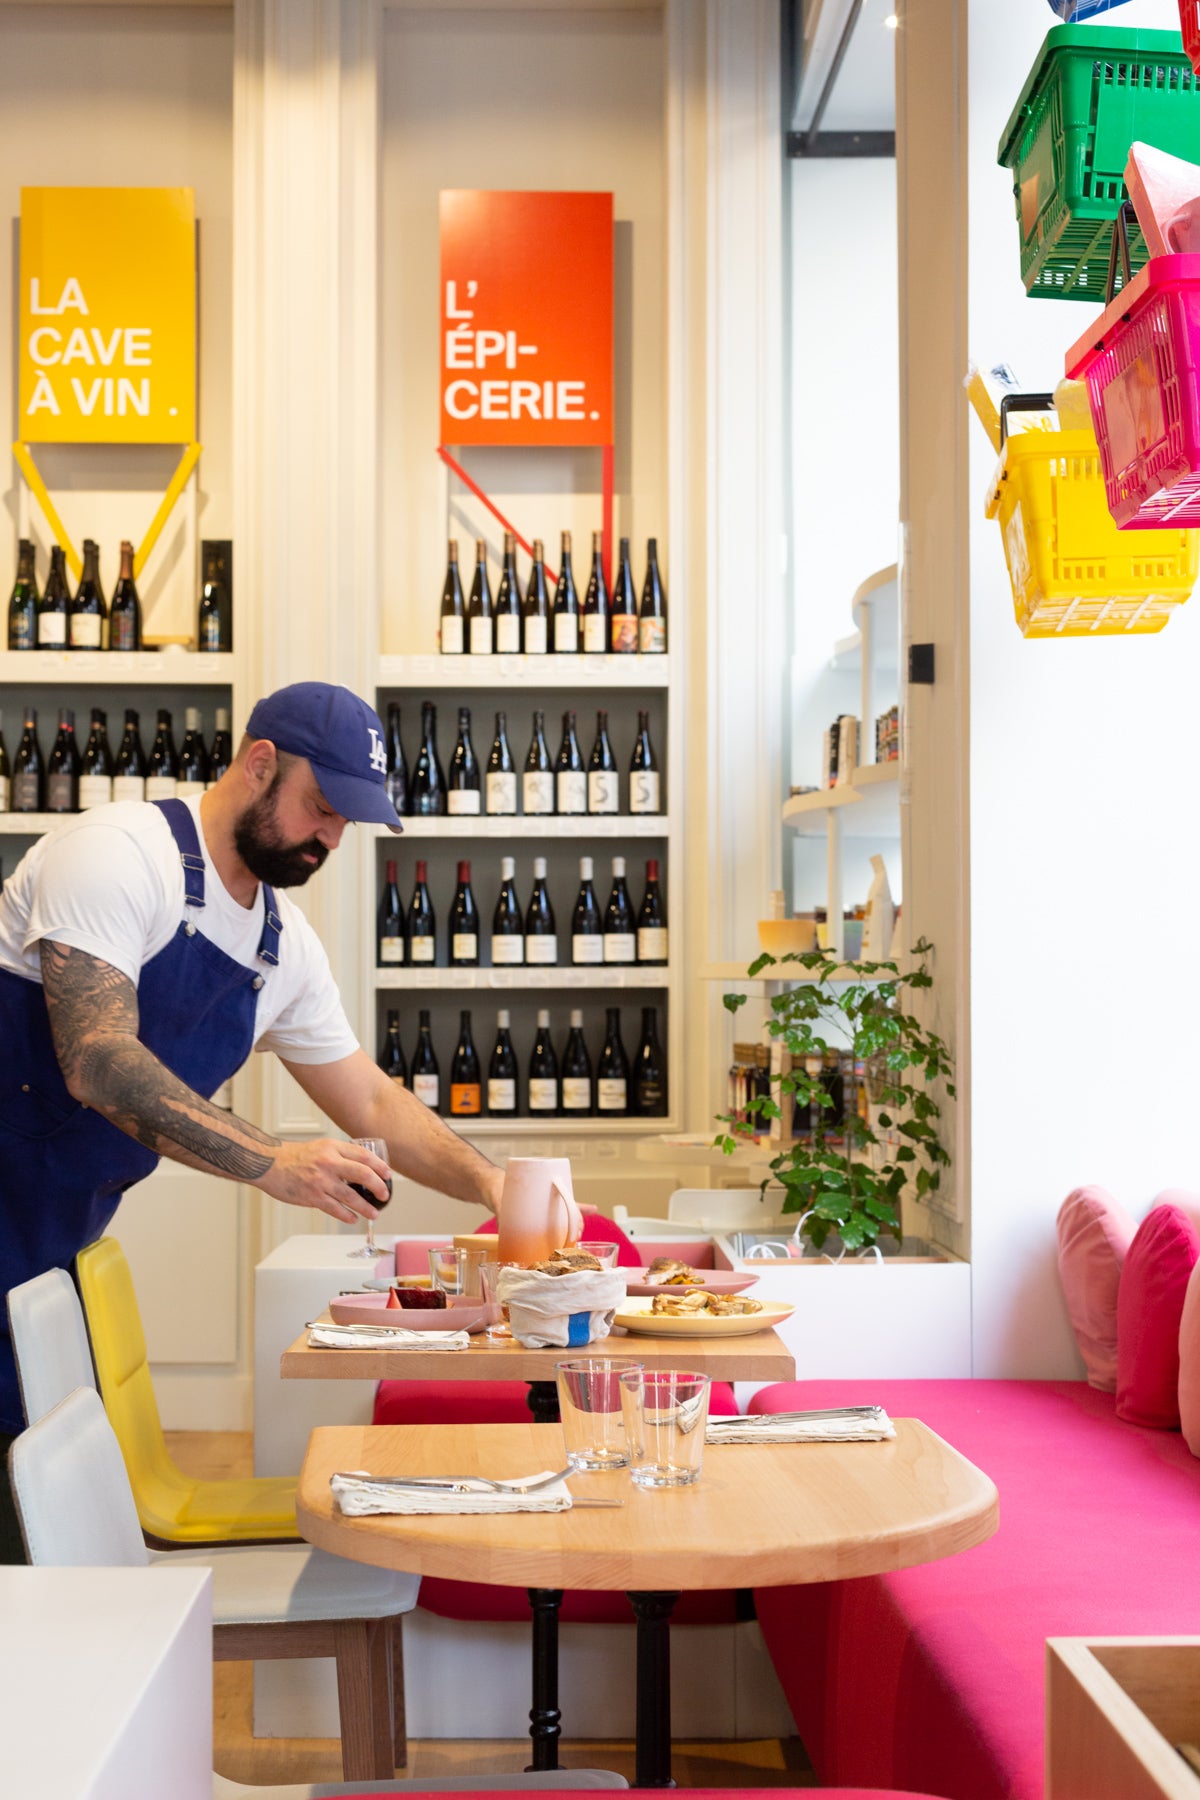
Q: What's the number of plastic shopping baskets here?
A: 5